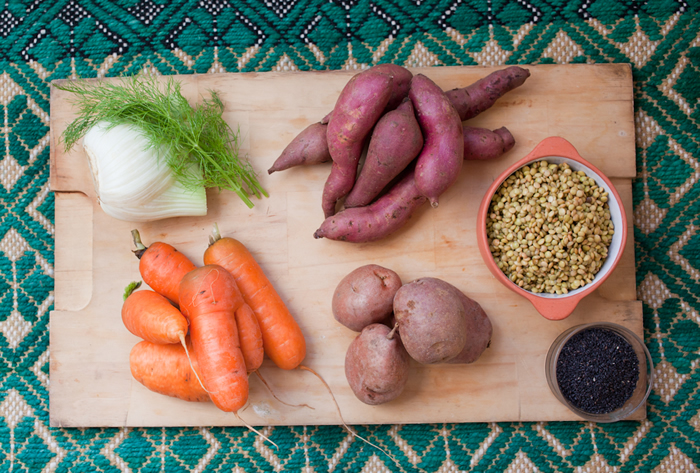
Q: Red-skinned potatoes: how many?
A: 4